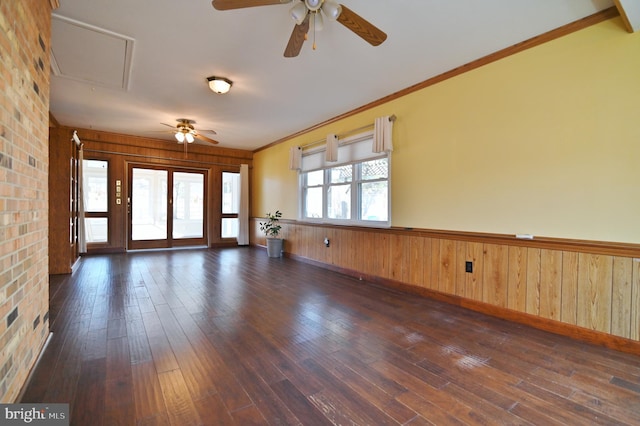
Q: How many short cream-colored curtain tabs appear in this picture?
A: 3